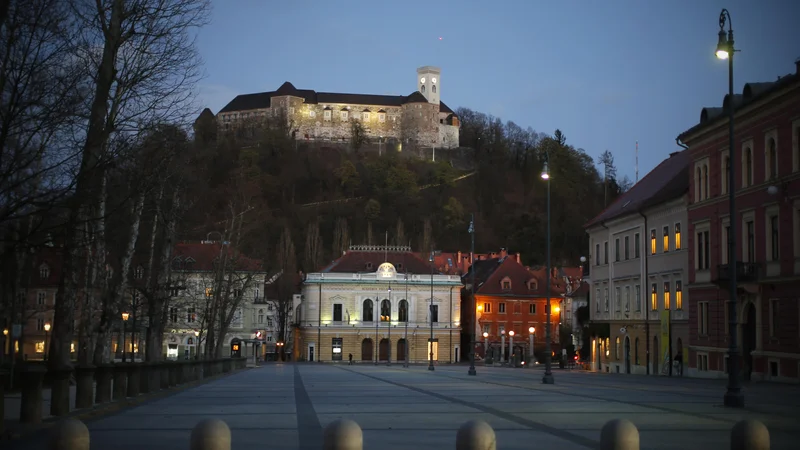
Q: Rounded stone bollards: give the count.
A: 6